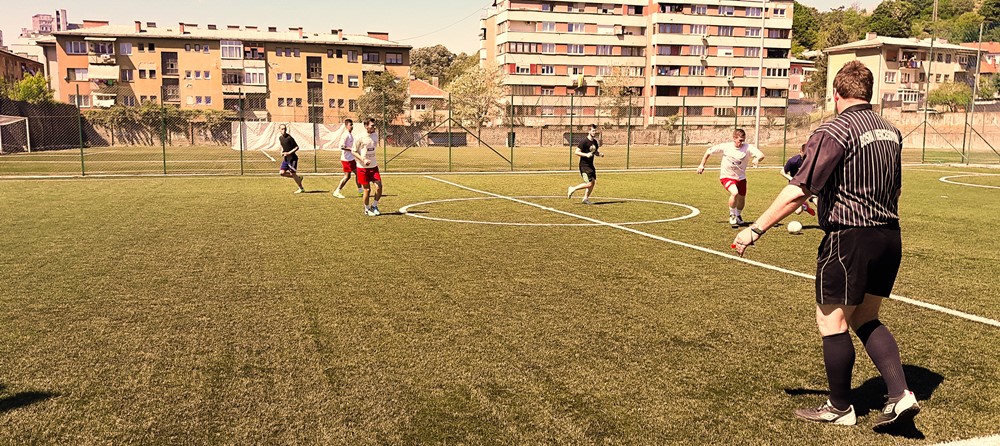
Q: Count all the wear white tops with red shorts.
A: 3